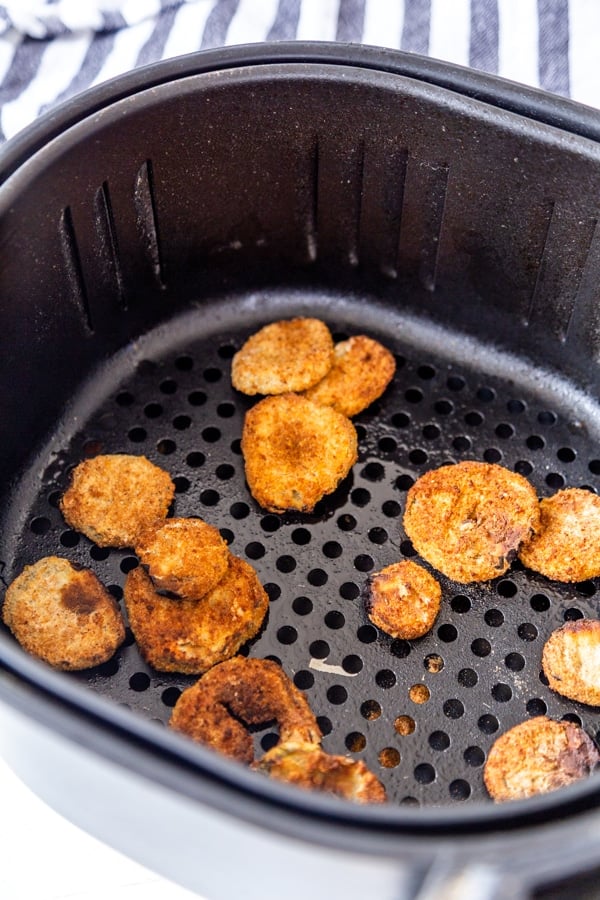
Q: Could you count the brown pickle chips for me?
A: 14